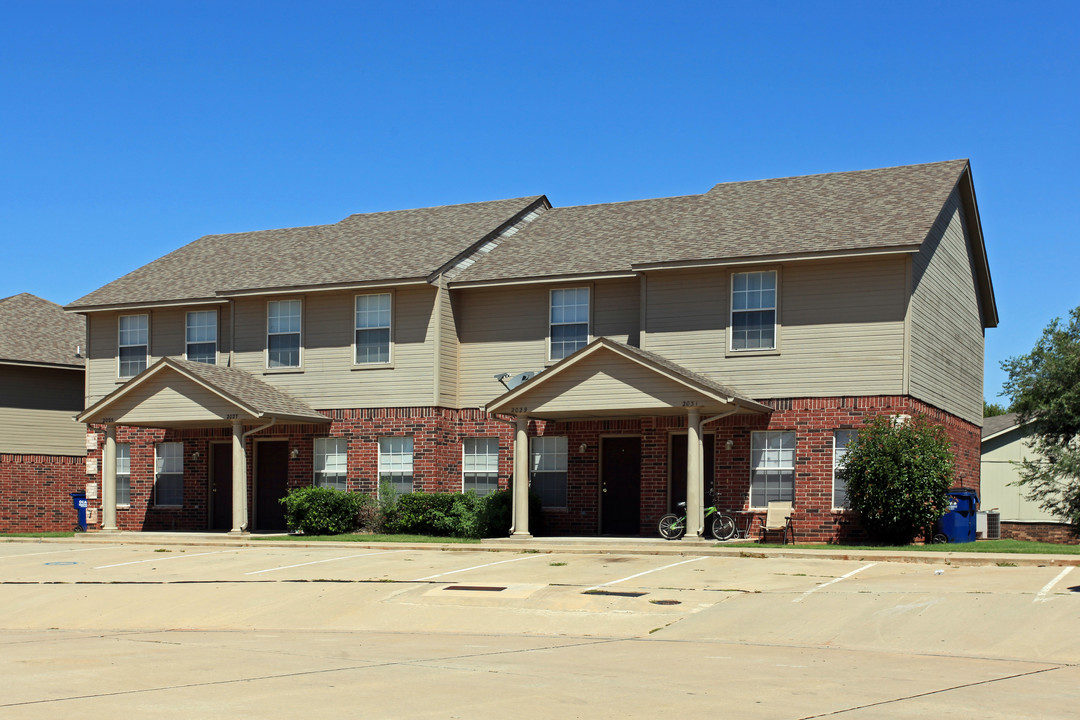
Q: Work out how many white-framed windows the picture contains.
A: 14